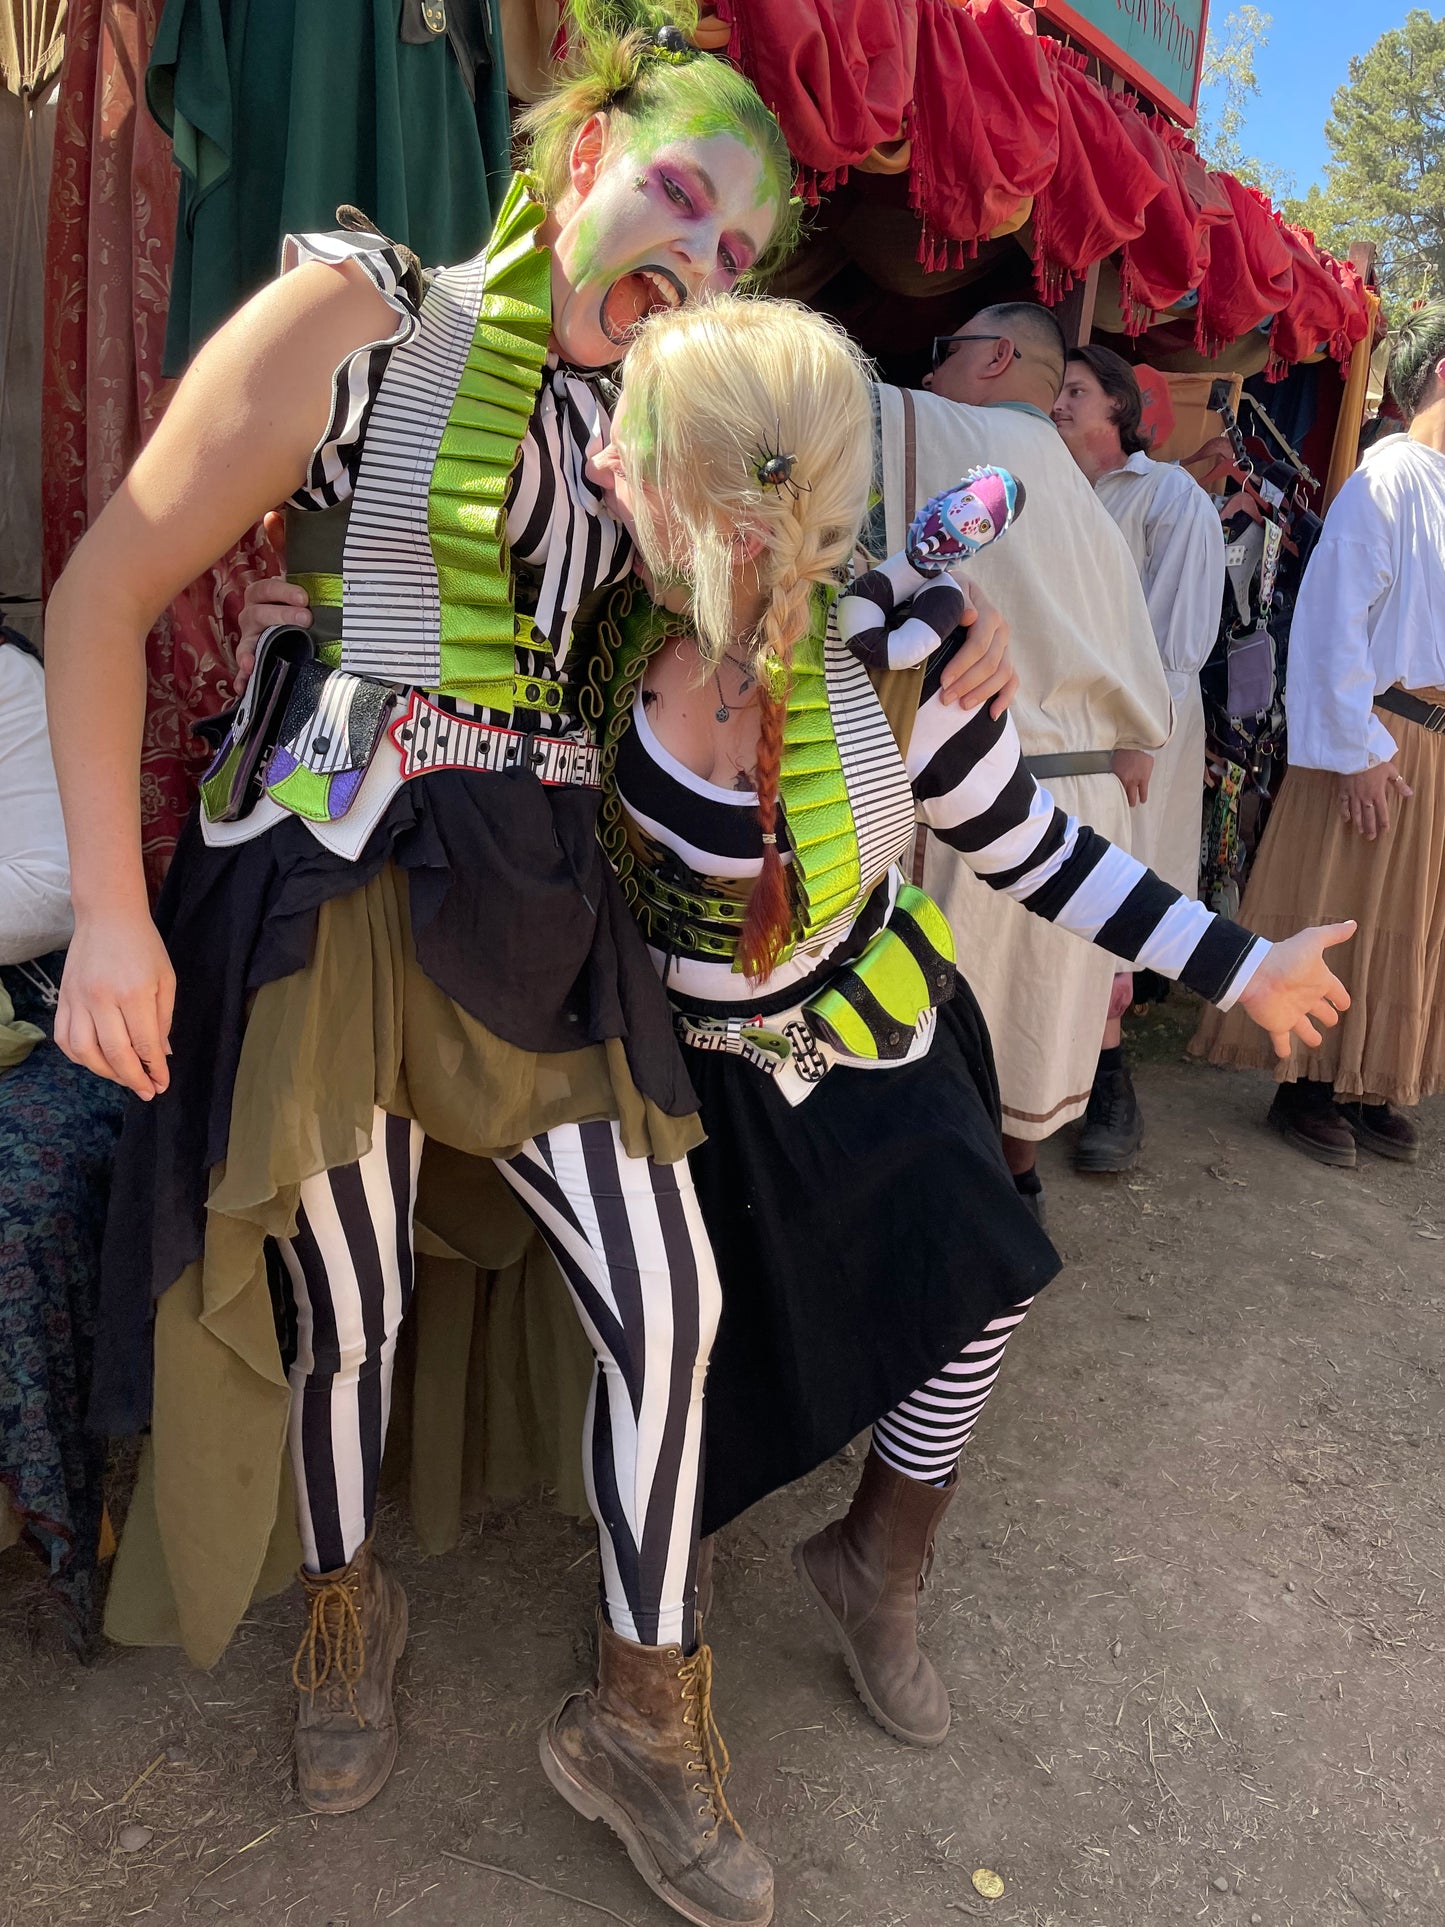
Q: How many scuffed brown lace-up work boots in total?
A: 2